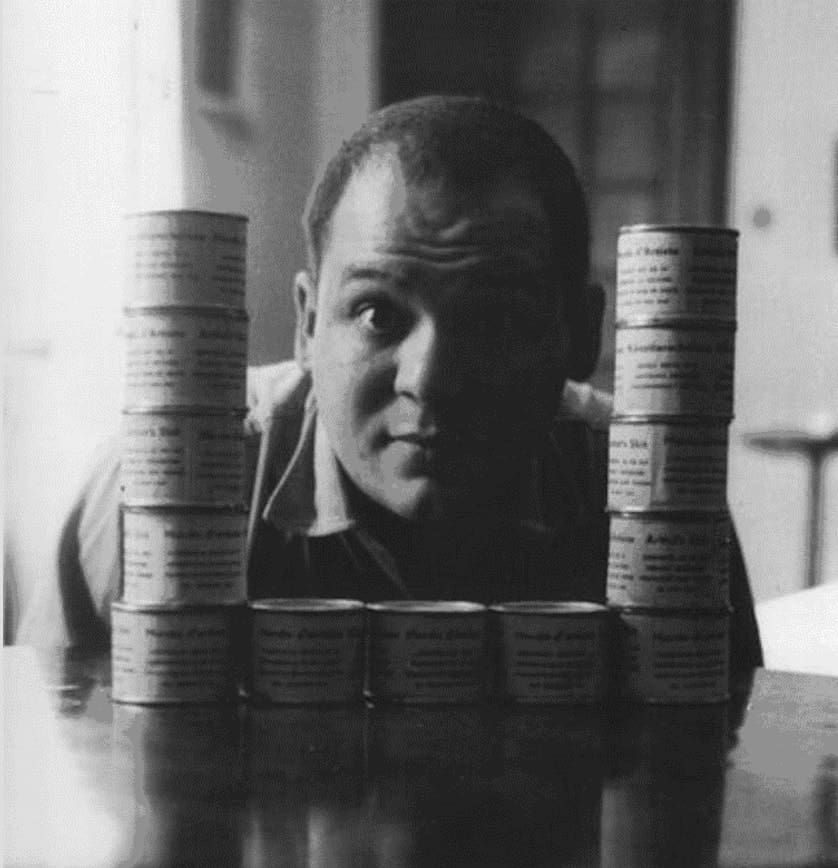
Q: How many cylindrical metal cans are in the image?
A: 13